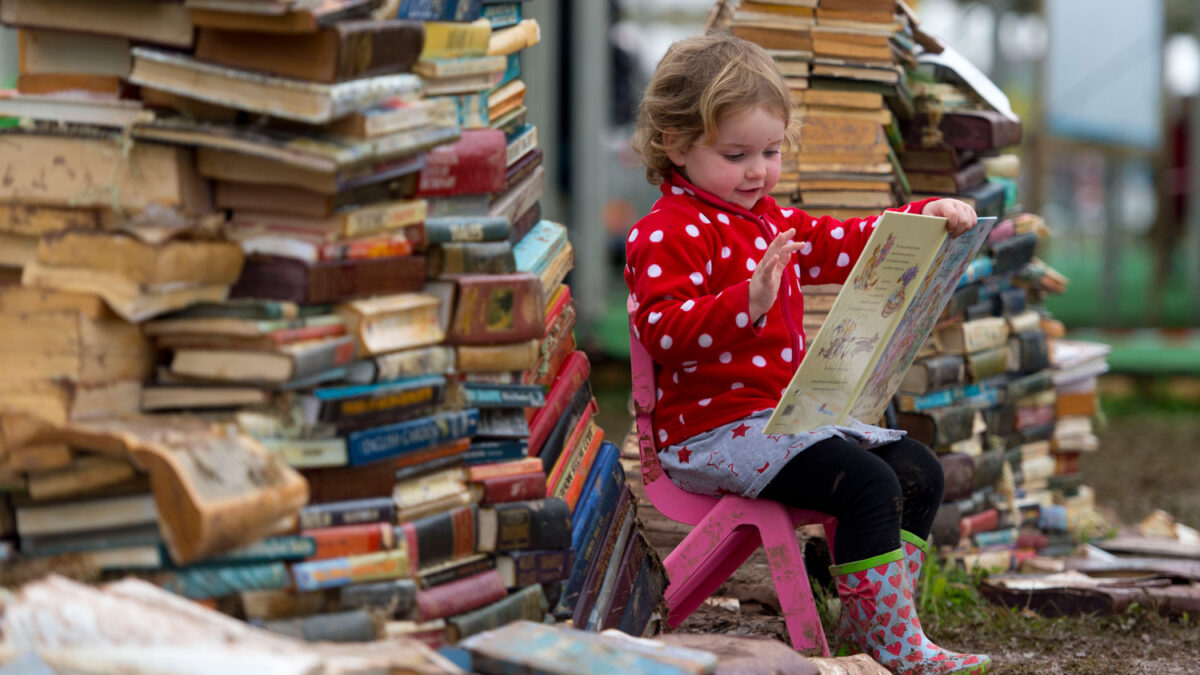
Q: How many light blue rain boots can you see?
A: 2